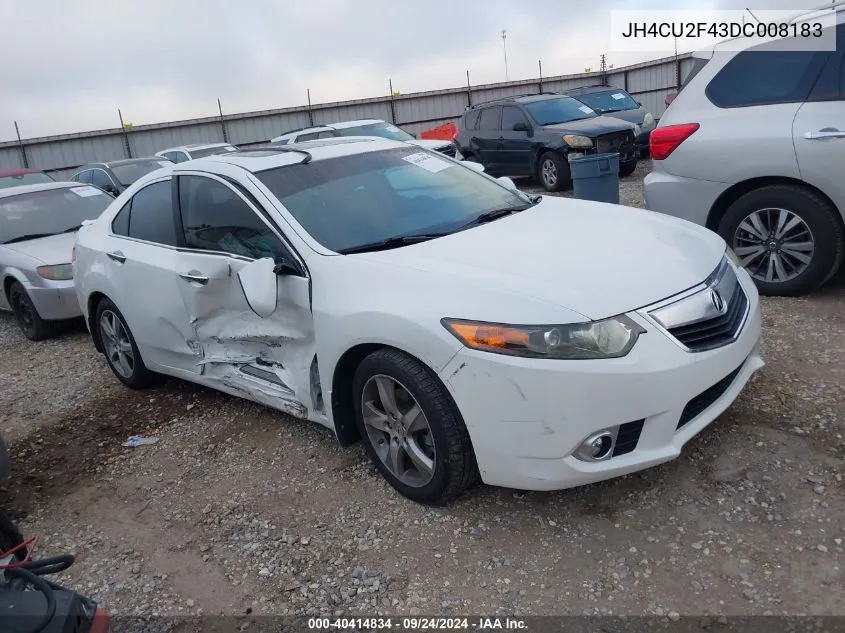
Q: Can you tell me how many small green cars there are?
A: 0